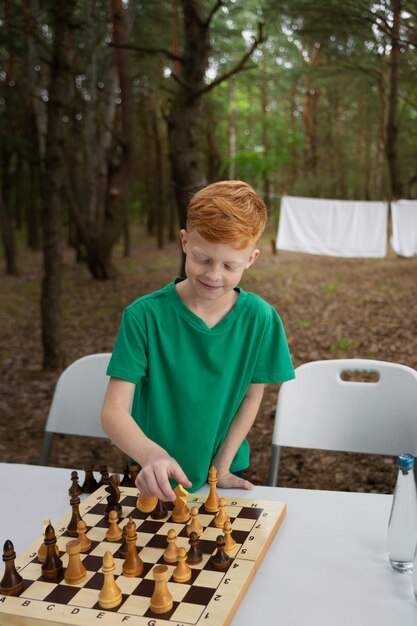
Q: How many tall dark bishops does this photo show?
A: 2